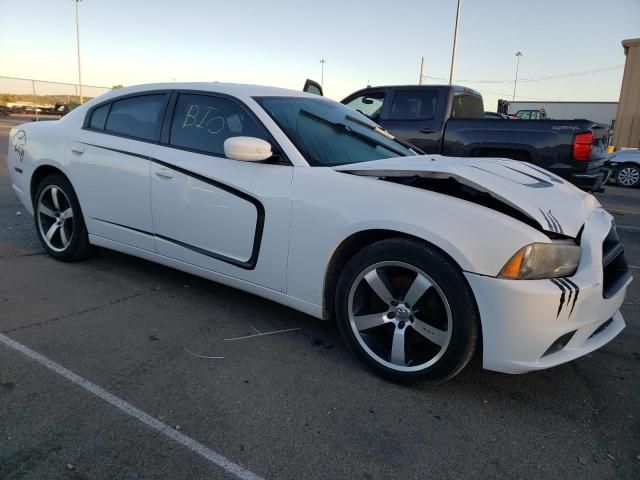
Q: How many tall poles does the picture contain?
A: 5